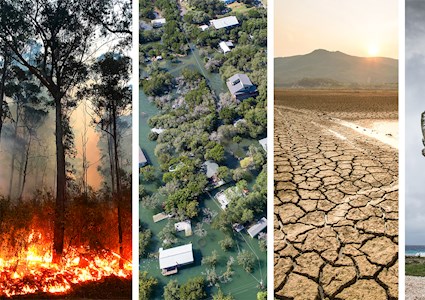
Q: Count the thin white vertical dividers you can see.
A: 3